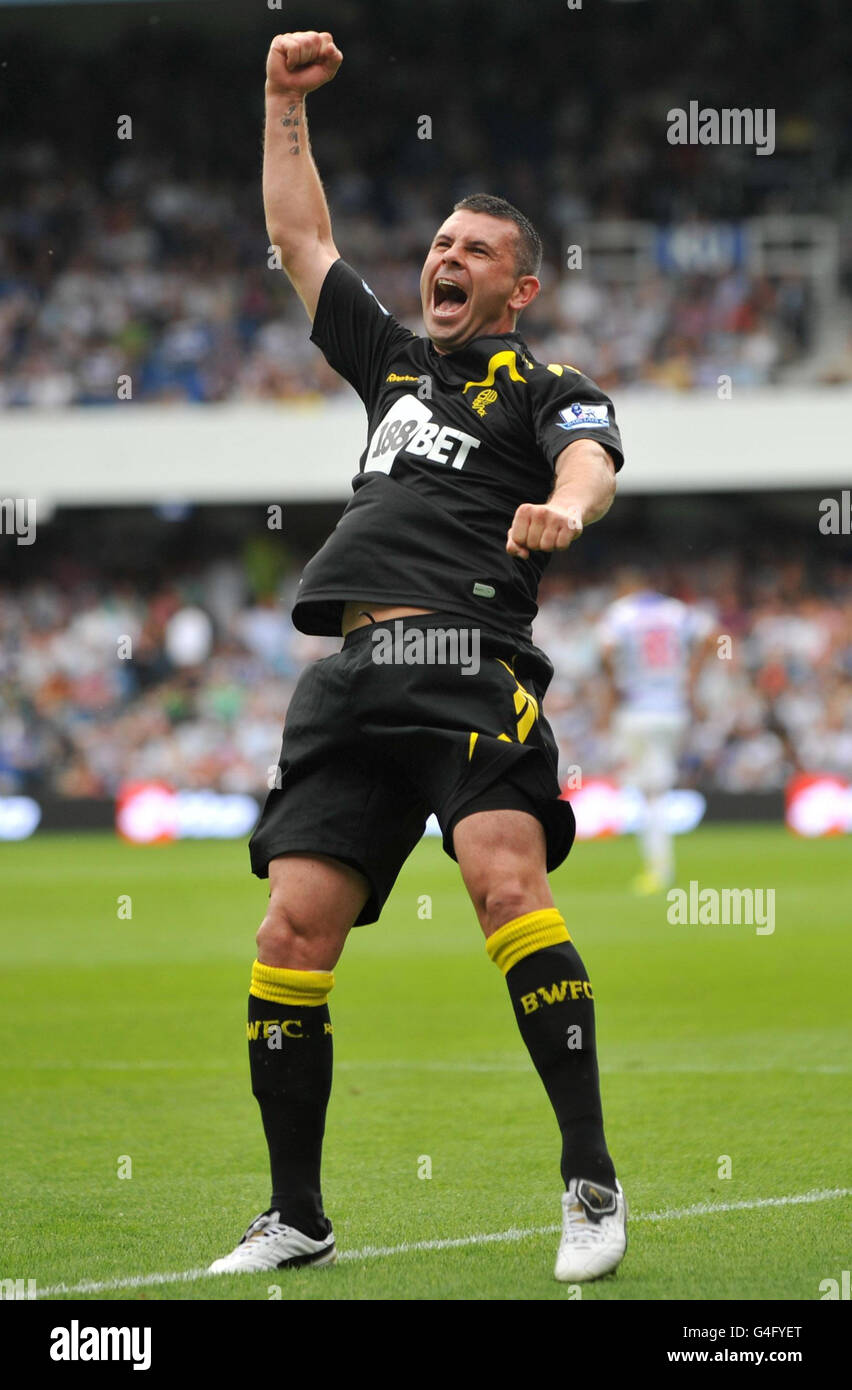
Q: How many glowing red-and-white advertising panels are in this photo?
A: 3